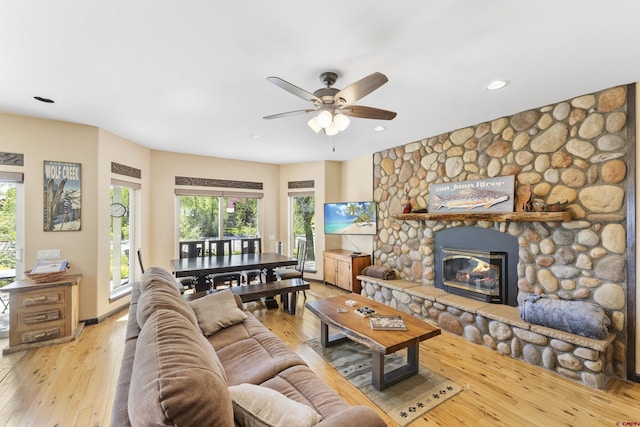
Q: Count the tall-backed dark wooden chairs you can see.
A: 5